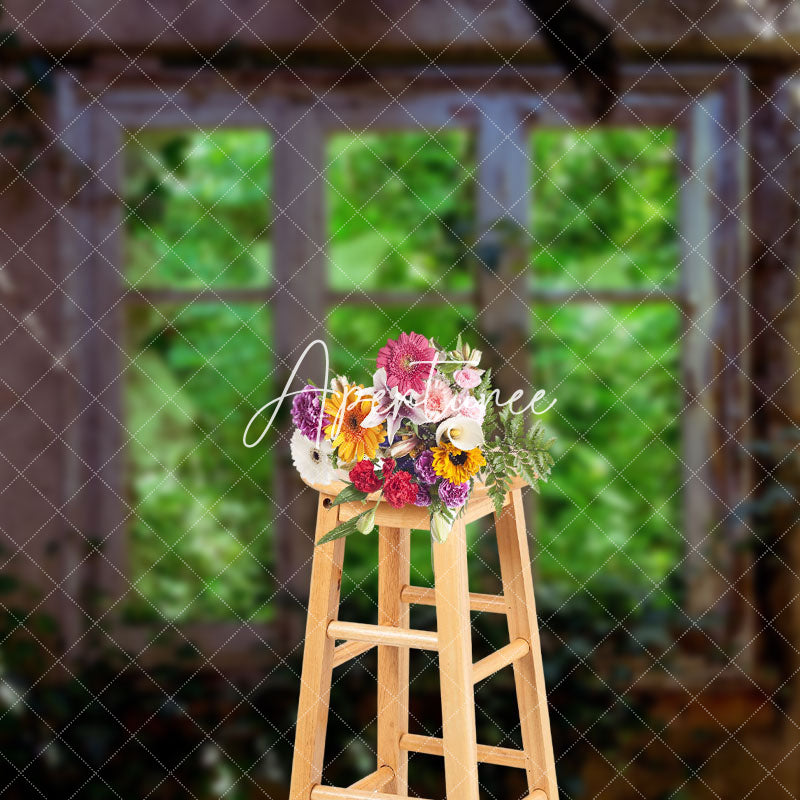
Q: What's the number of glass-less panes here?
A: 6